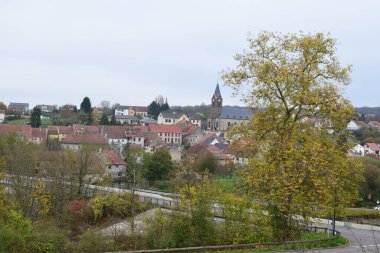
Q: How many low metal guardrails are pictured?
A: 1